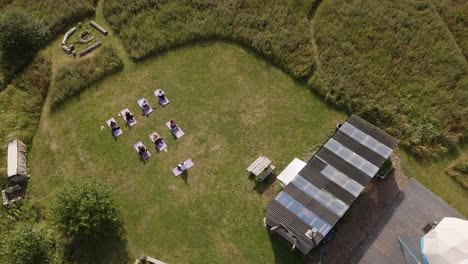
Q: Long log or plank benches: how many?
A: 3